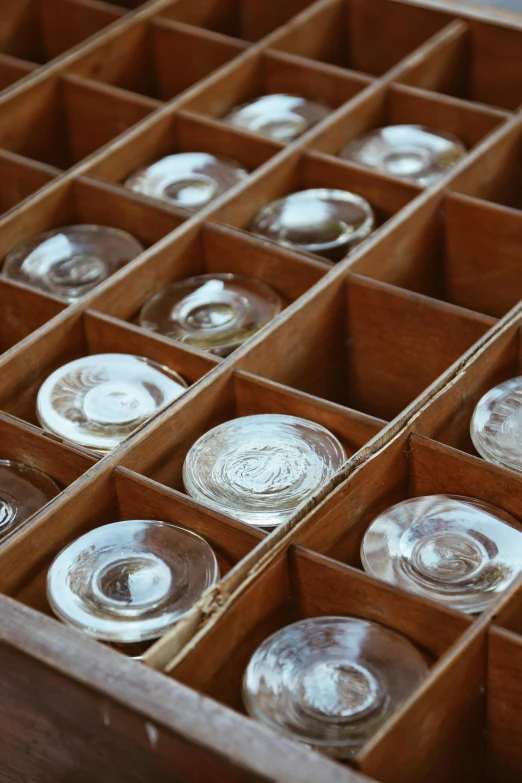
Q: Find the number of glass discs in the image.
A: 13